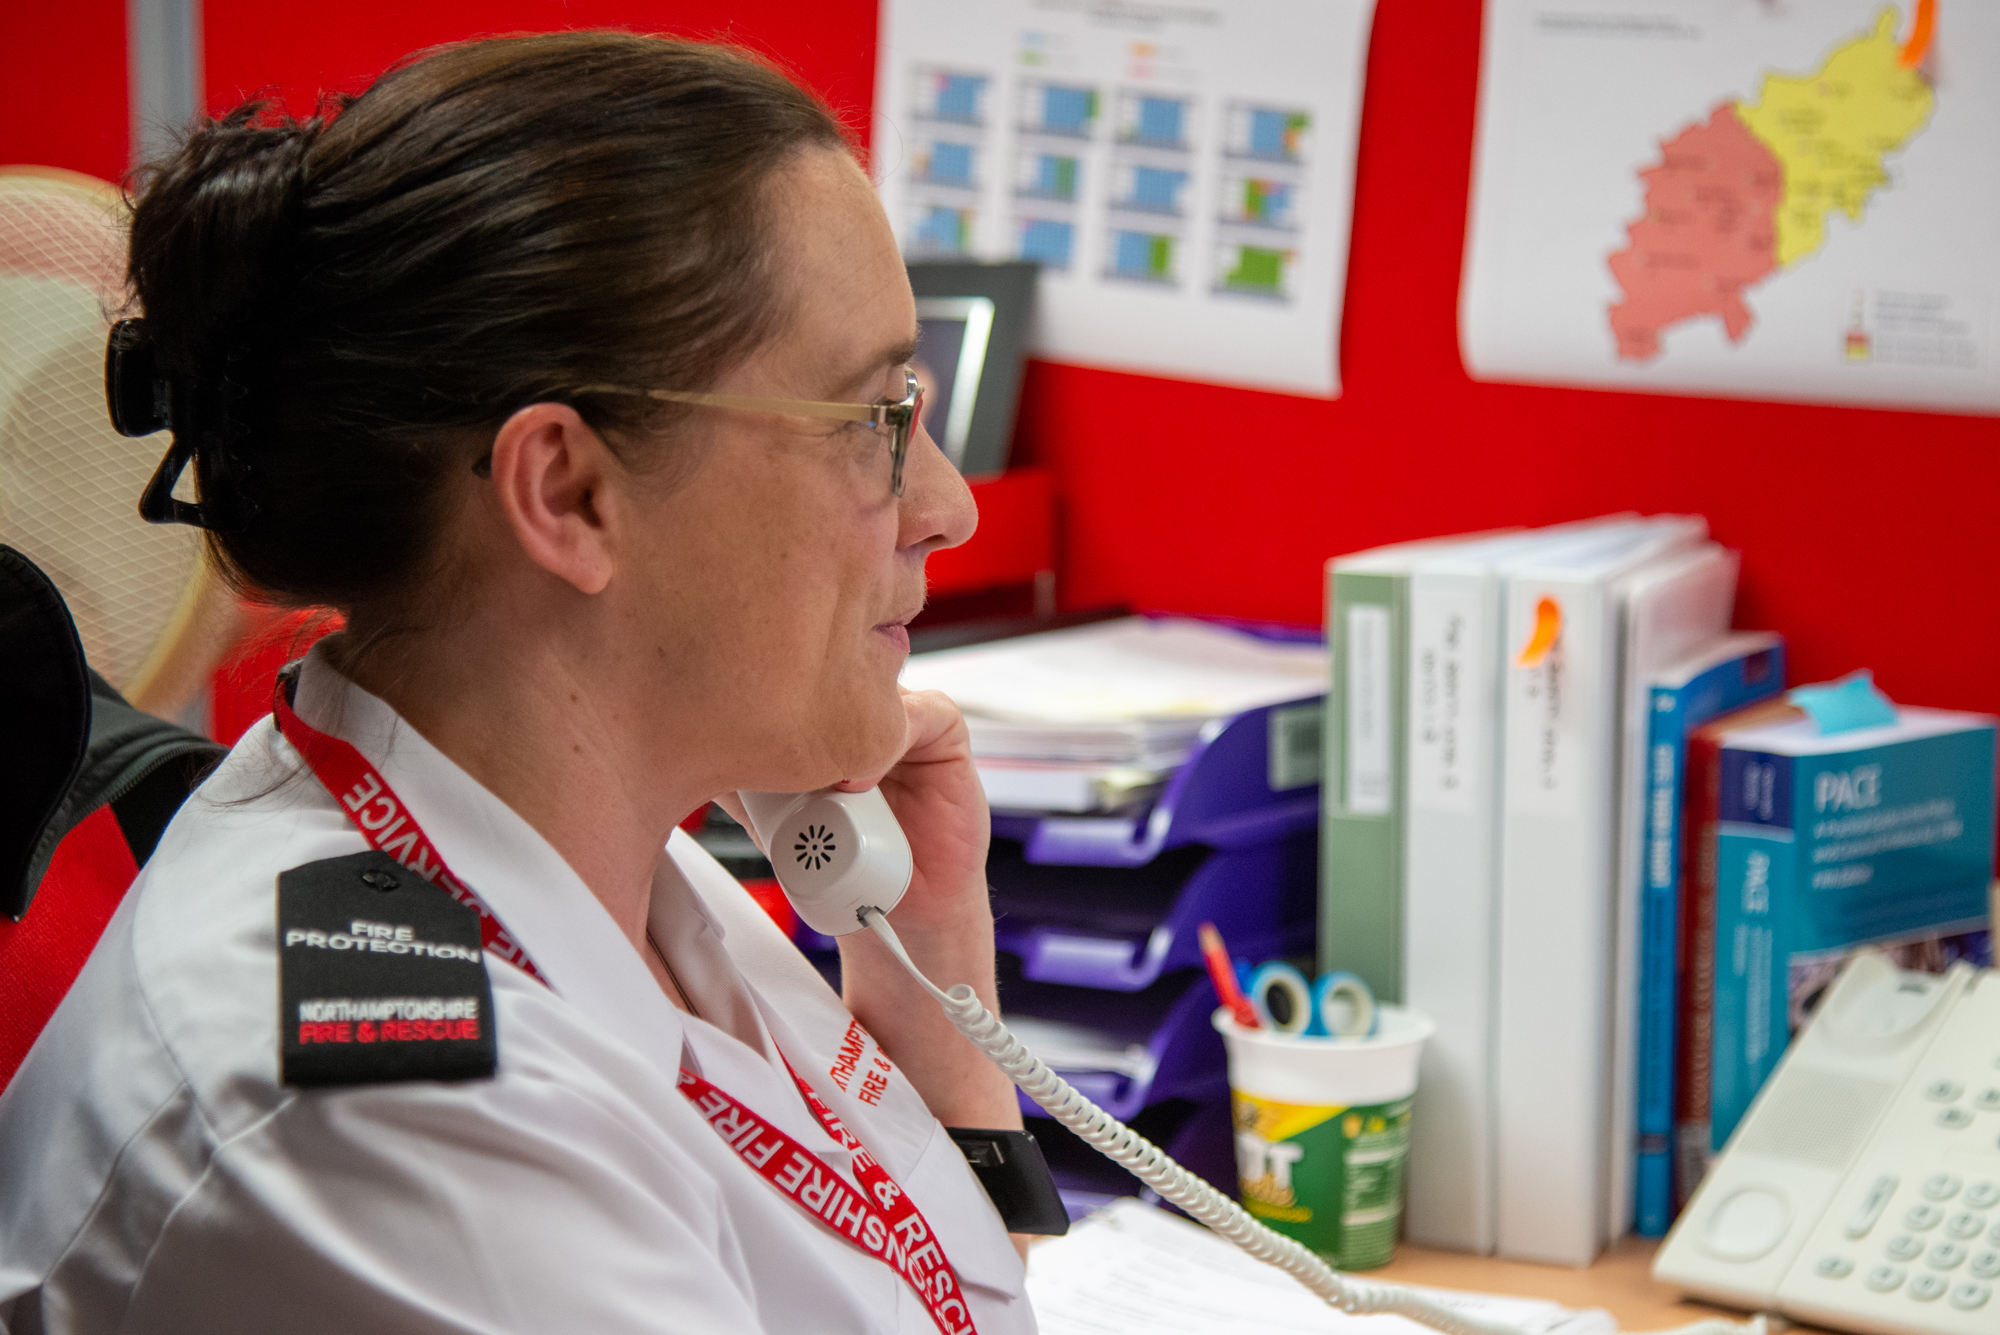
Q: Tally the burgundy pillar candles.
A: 0